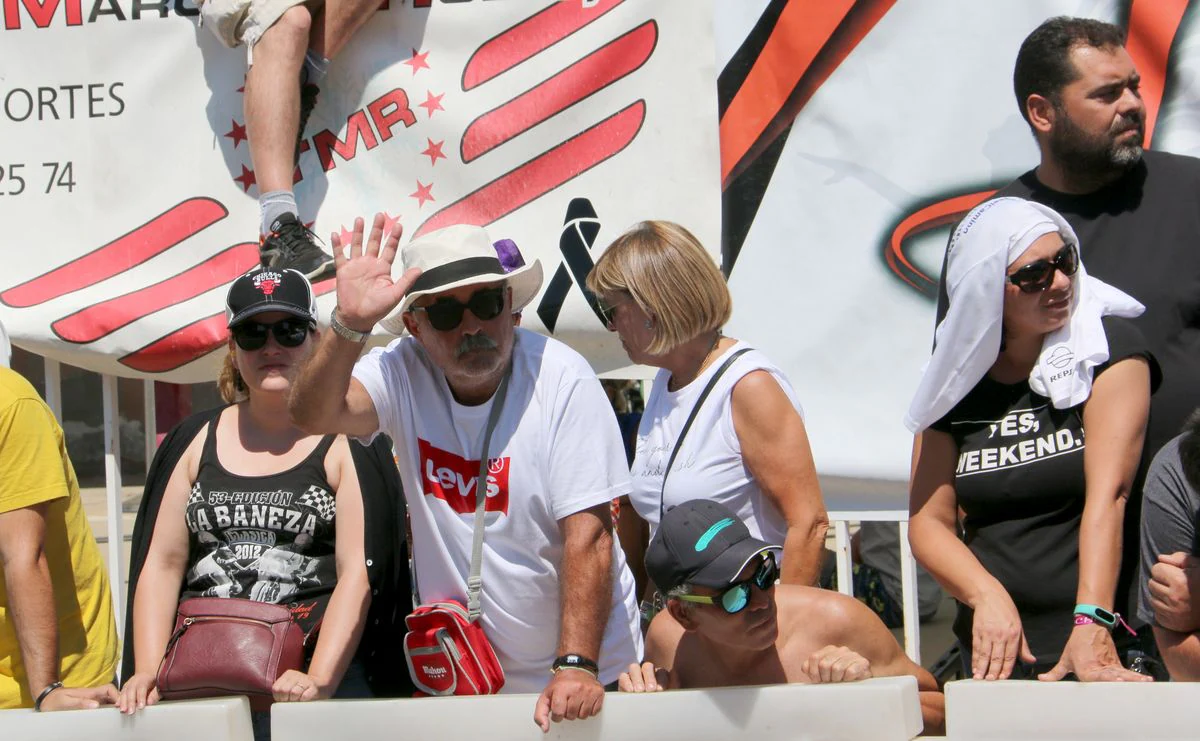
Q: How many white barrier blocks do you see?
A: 3